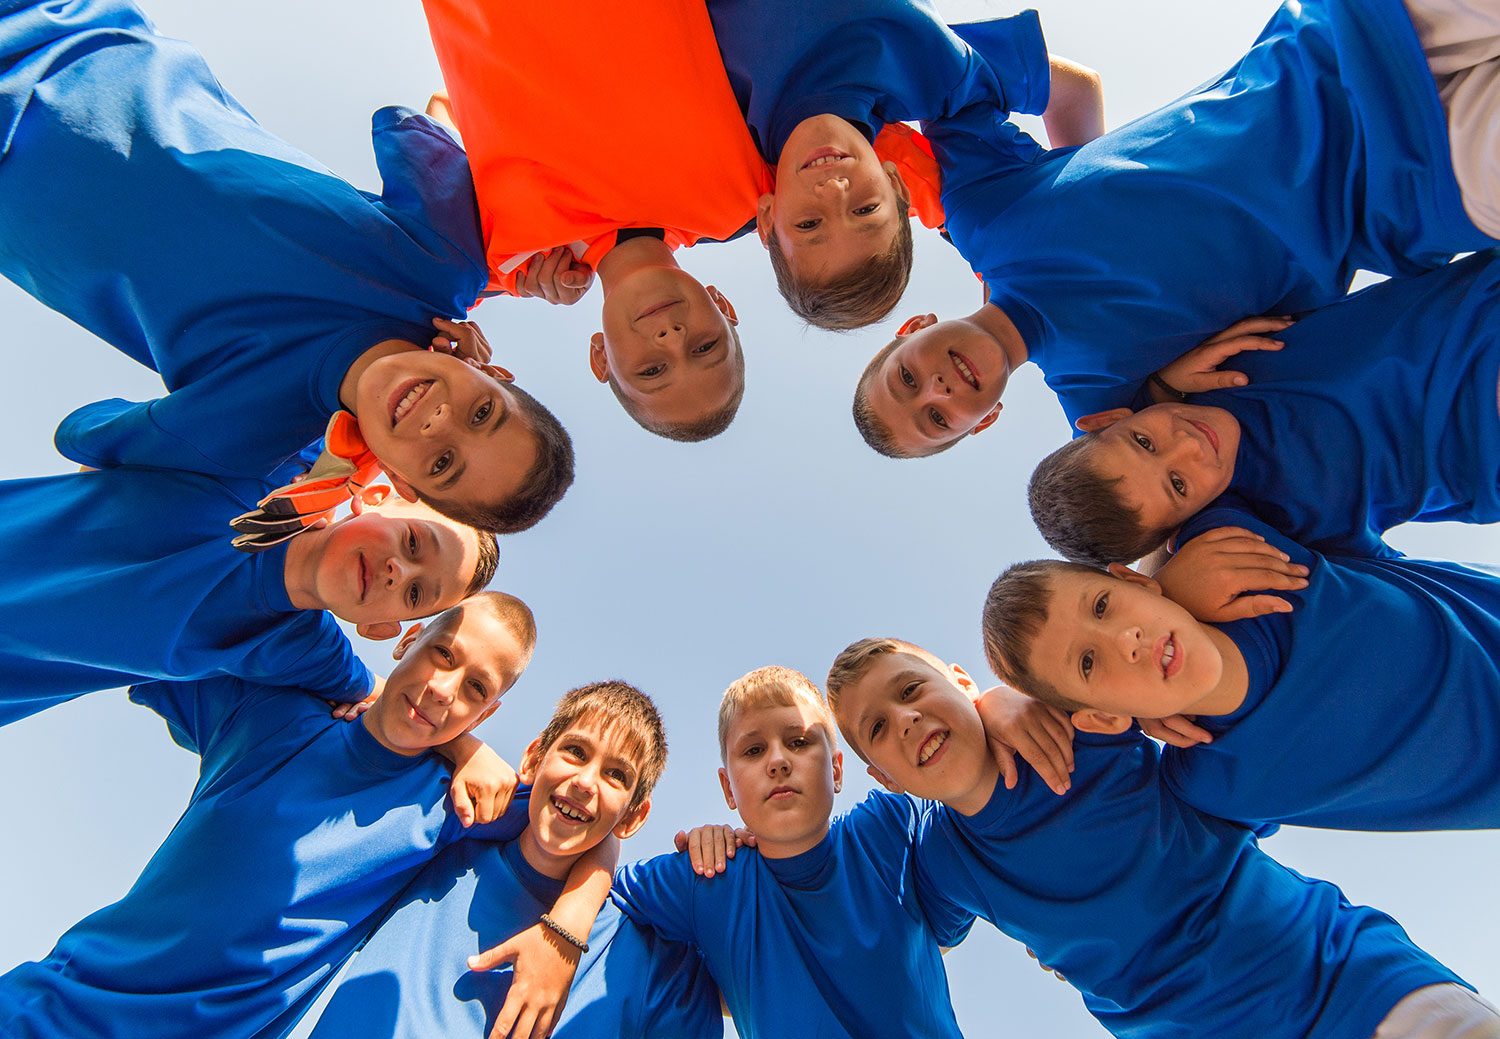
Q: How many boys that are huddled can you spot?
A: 11